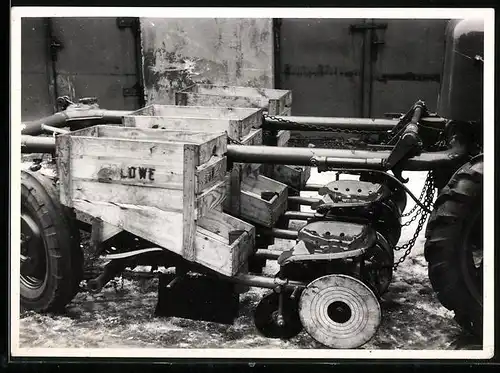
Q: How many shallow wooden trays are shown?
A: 3